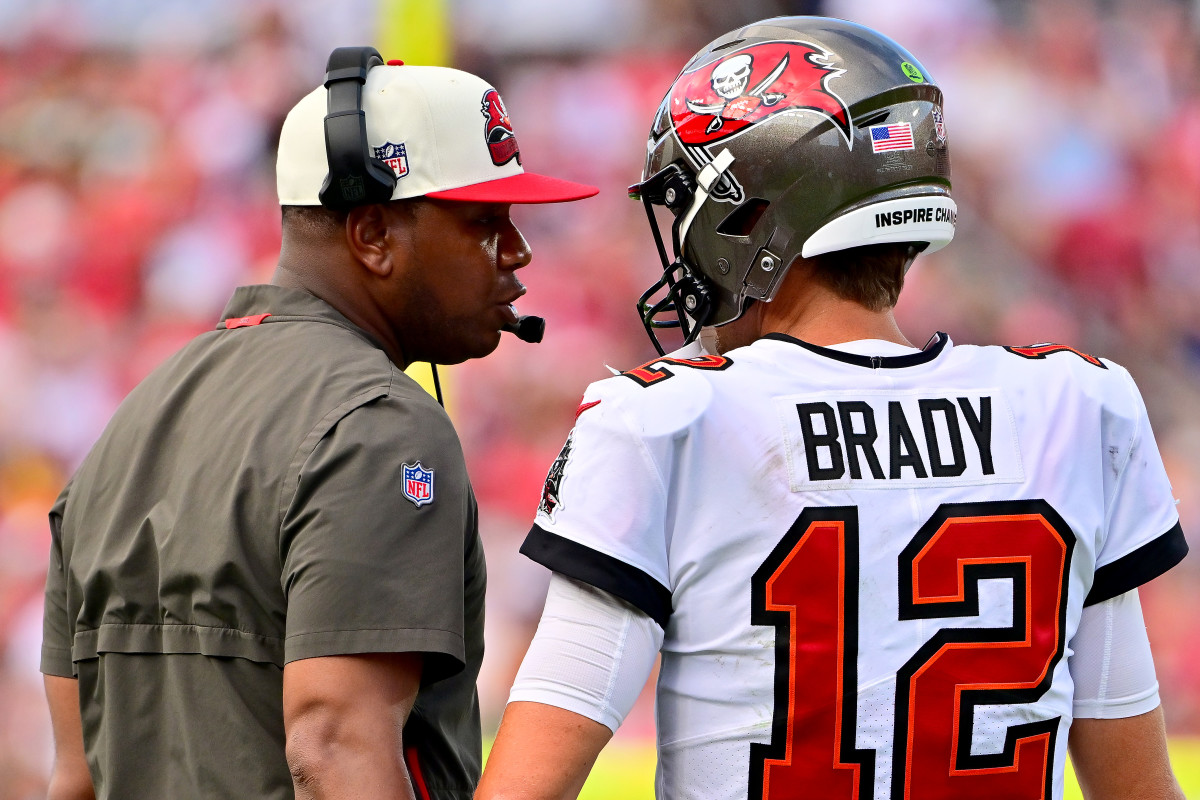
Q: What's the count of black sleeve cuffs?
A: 2